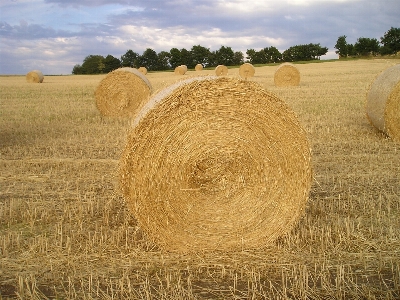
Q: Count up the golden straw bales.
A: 10